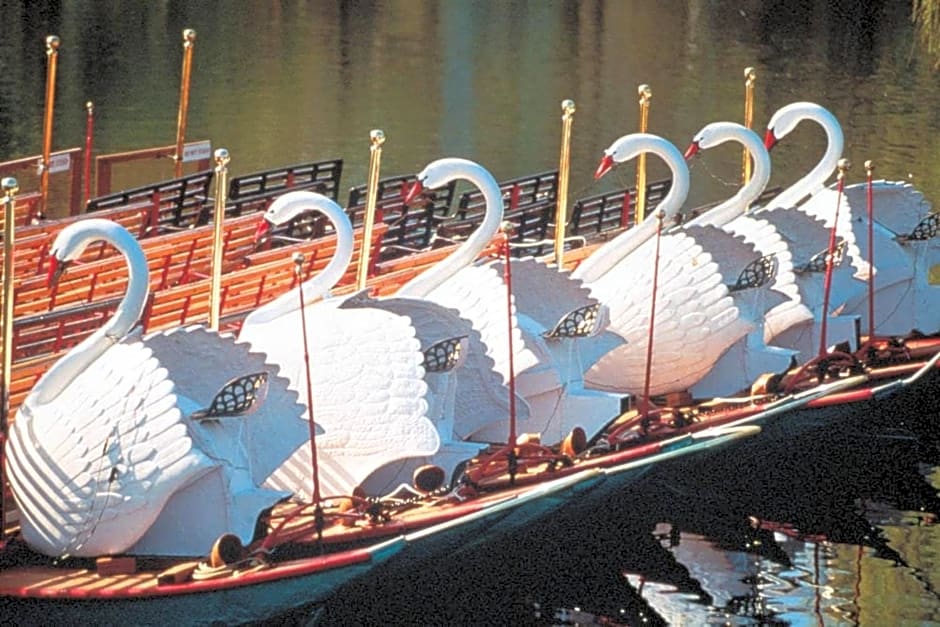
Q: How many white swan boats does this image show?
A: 6